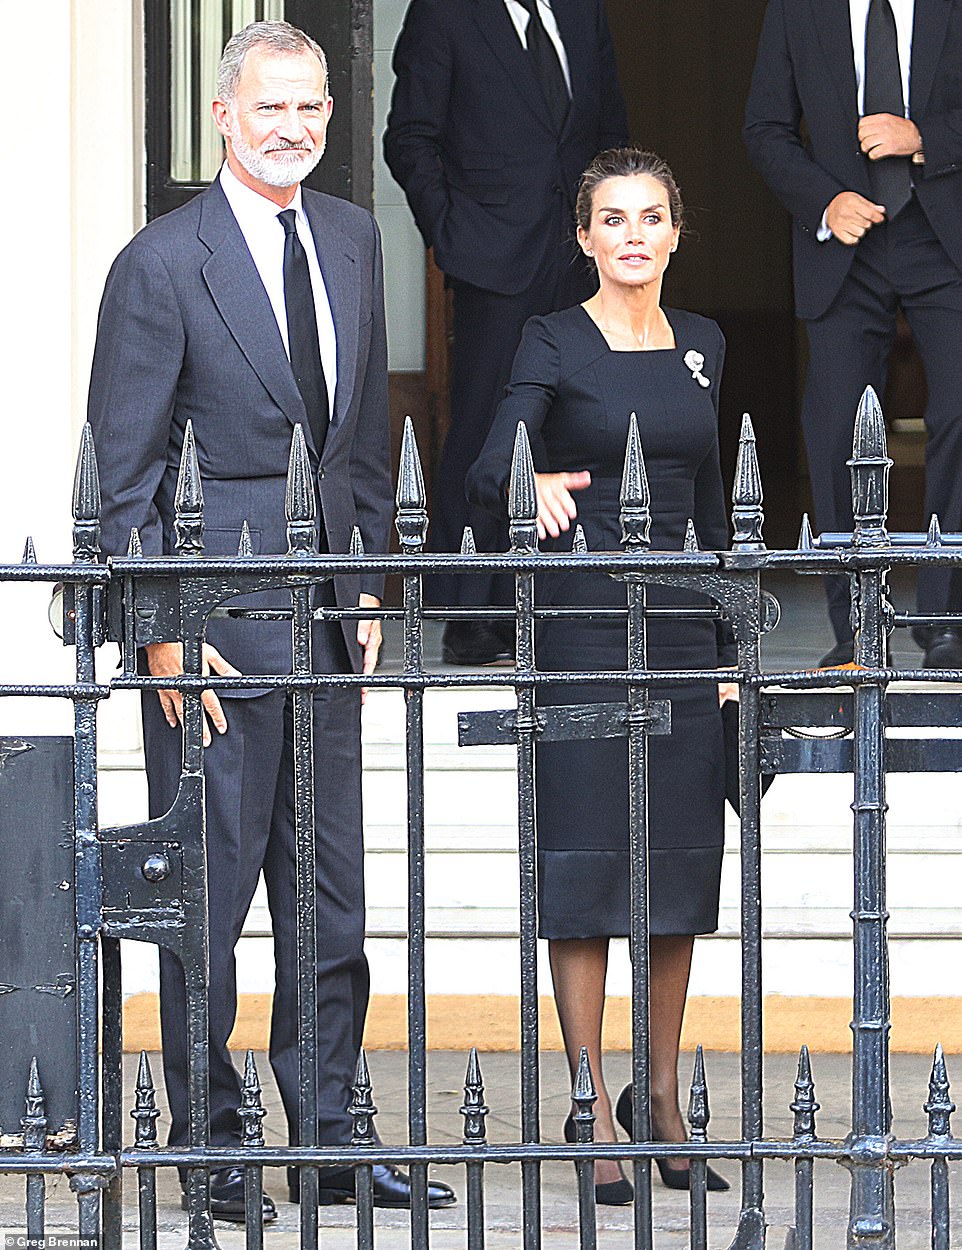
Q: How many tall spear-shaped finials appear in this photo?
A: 8